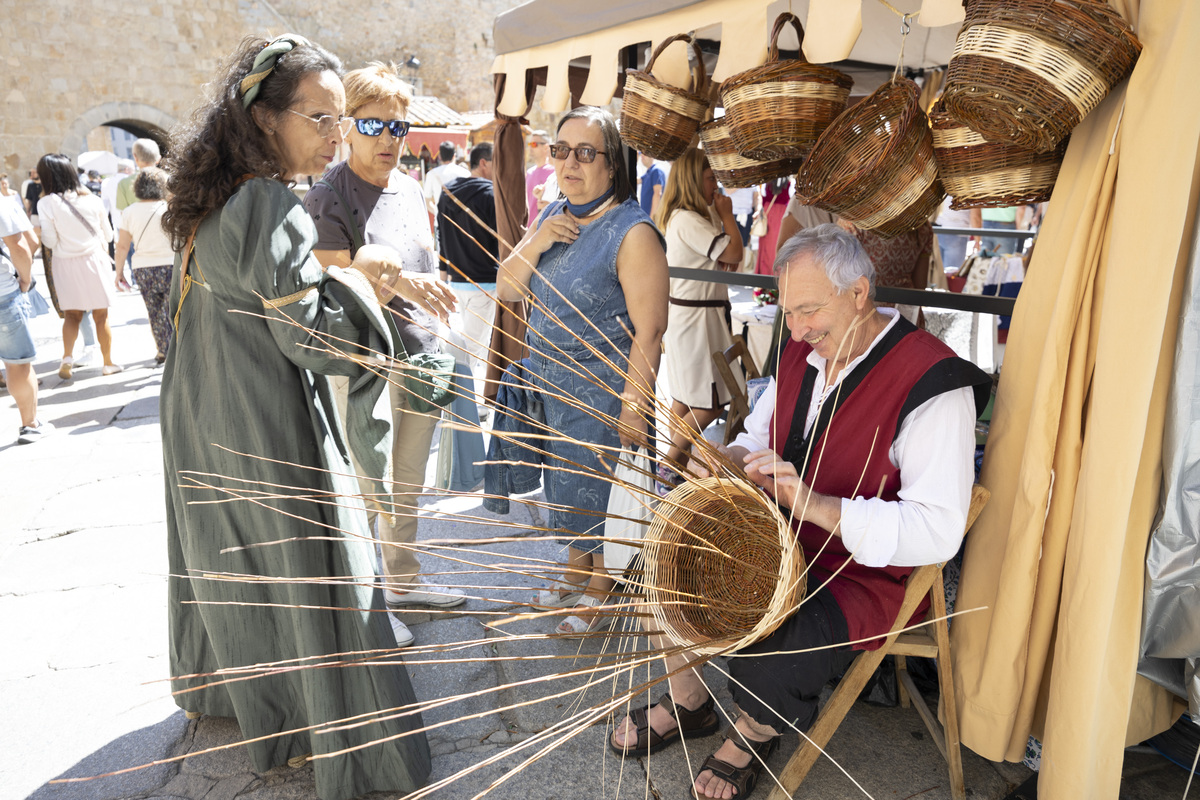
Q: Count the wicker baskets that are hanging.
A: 6